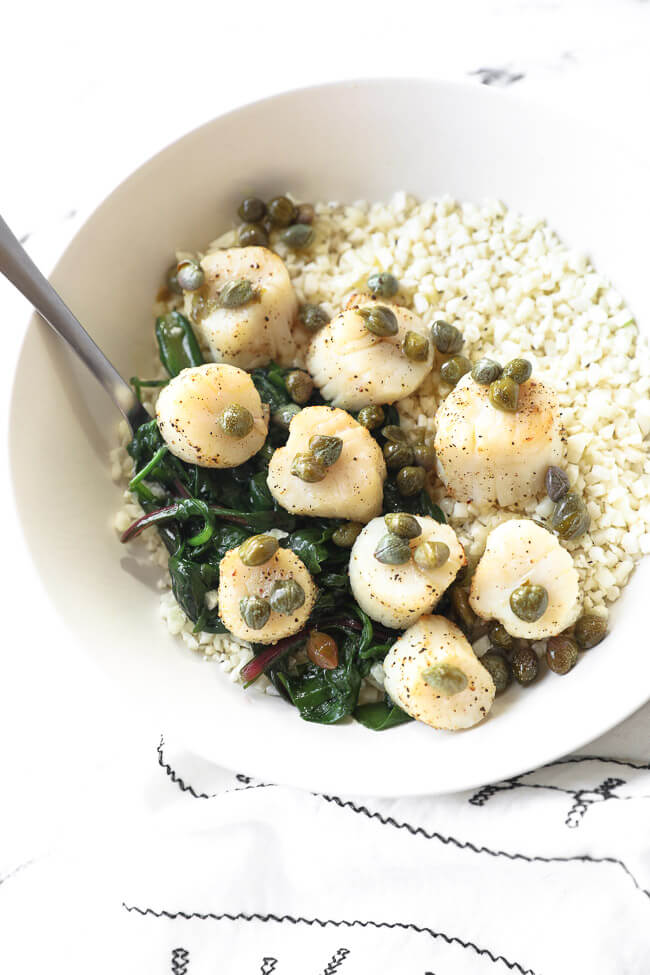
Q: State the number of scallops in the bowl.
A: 9